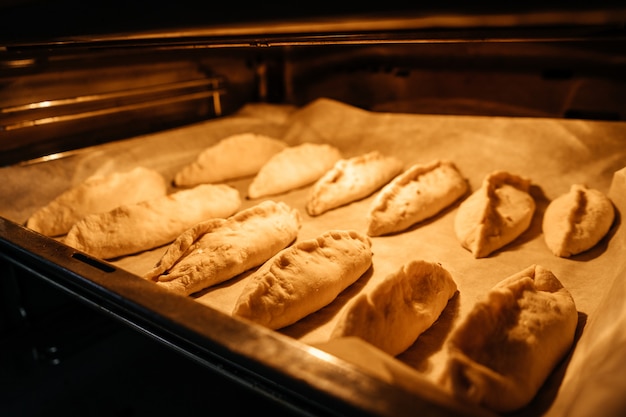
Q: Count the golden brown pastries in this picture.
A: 12